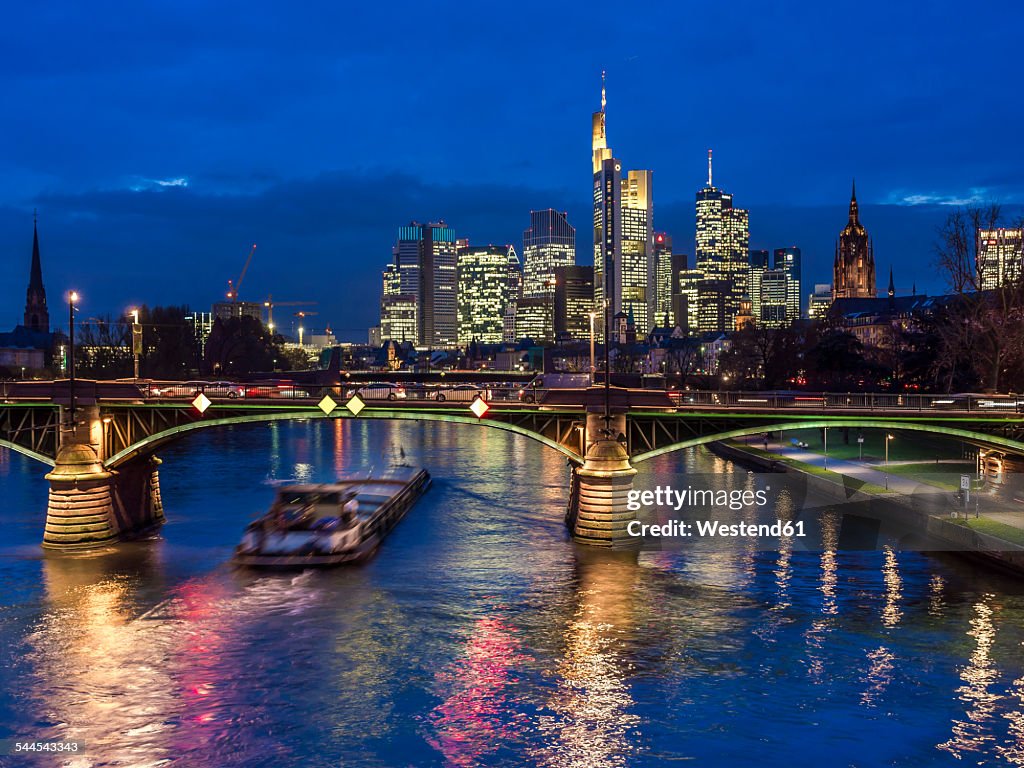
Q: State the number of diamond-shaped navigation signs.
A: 4